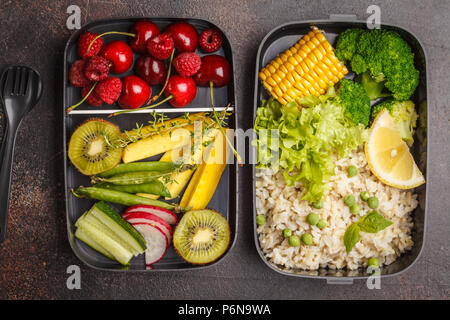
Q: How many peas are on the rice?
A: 13